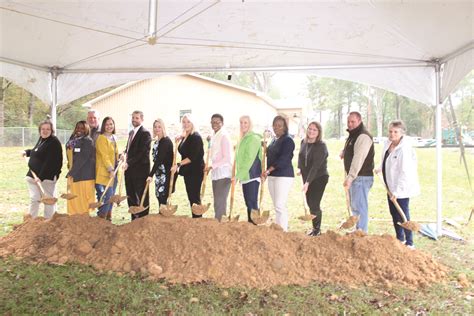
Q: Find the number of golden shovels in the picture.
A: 12